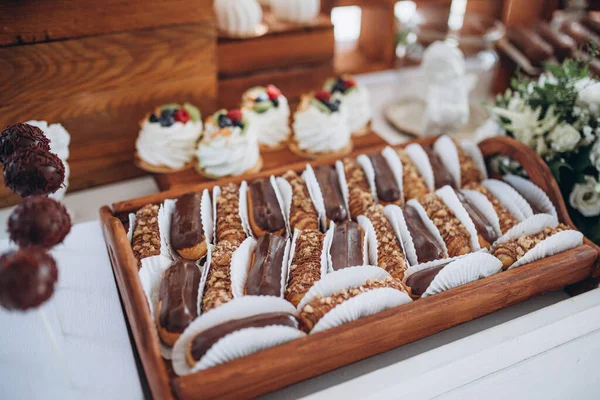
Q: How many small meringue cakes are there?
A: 5